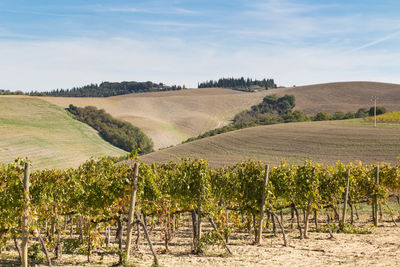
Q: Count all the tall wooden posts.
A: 7